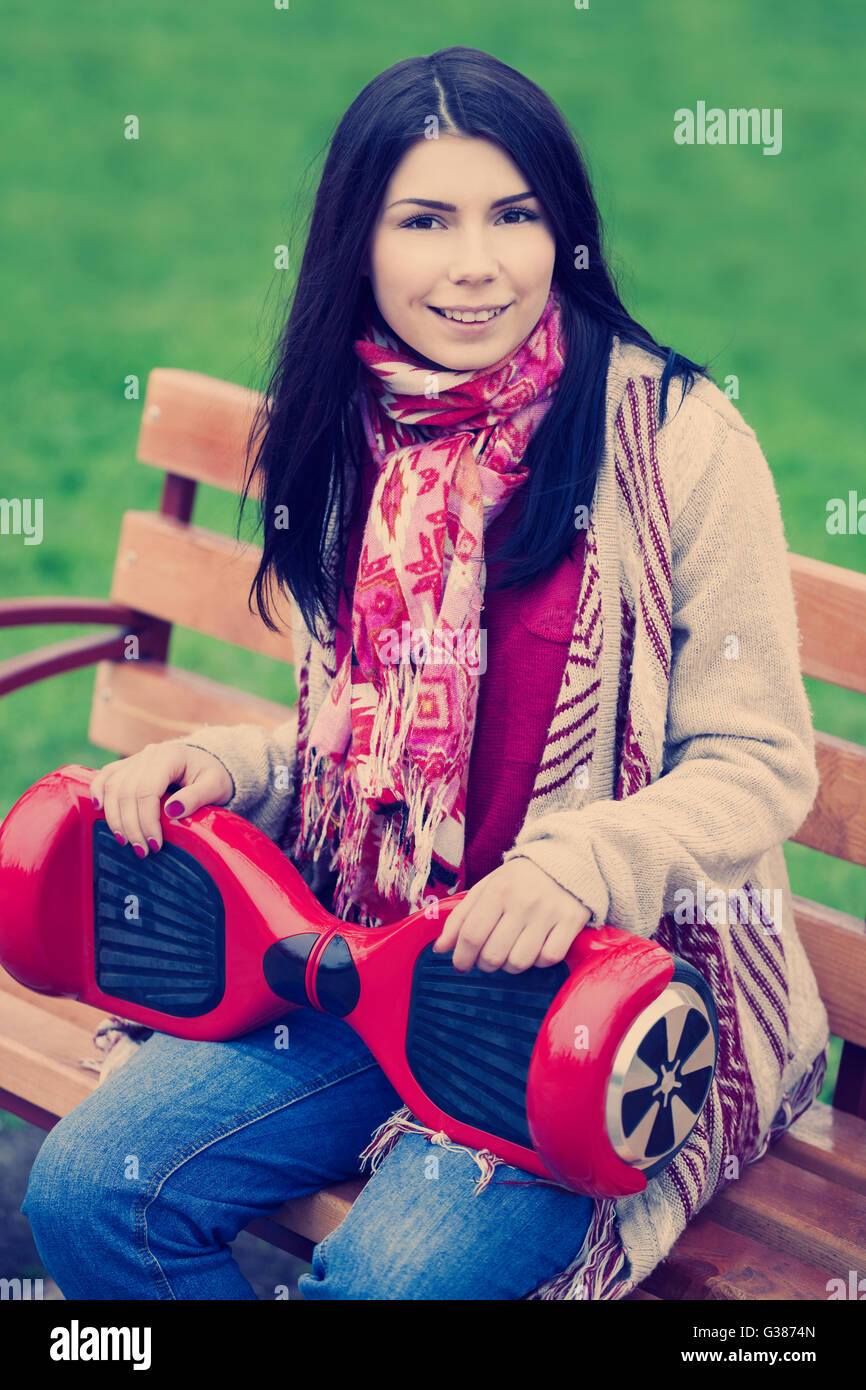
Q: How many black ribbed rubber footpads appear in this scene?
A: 2